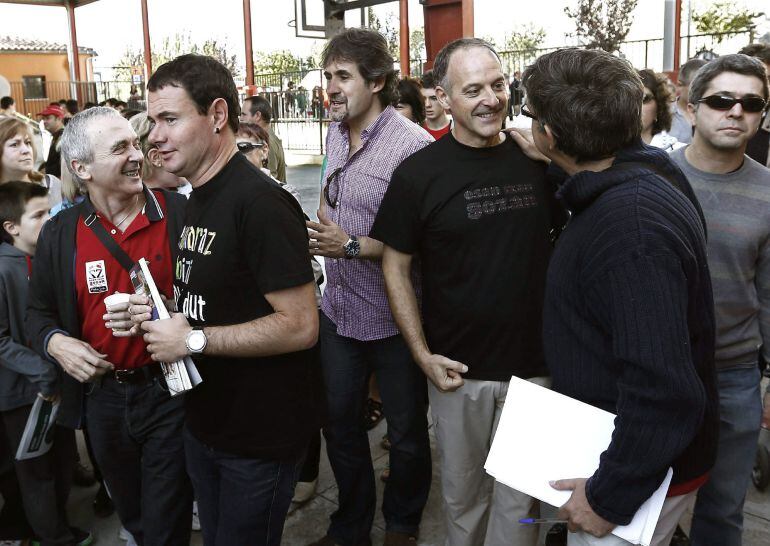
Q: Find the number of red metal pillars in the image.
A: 6